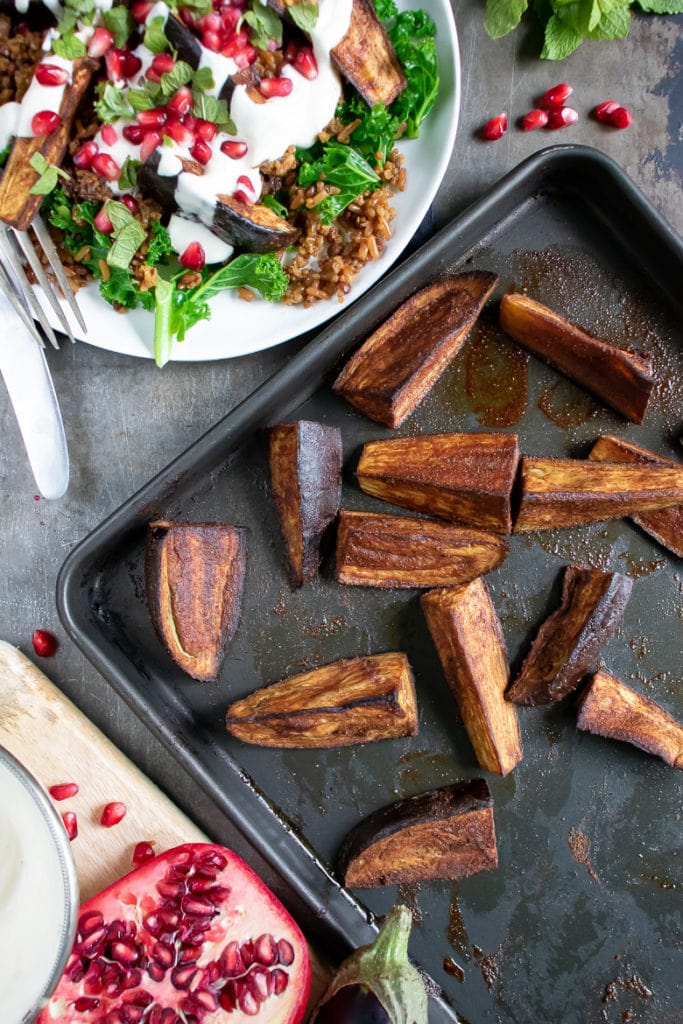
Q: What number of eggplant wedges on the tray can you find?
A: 13